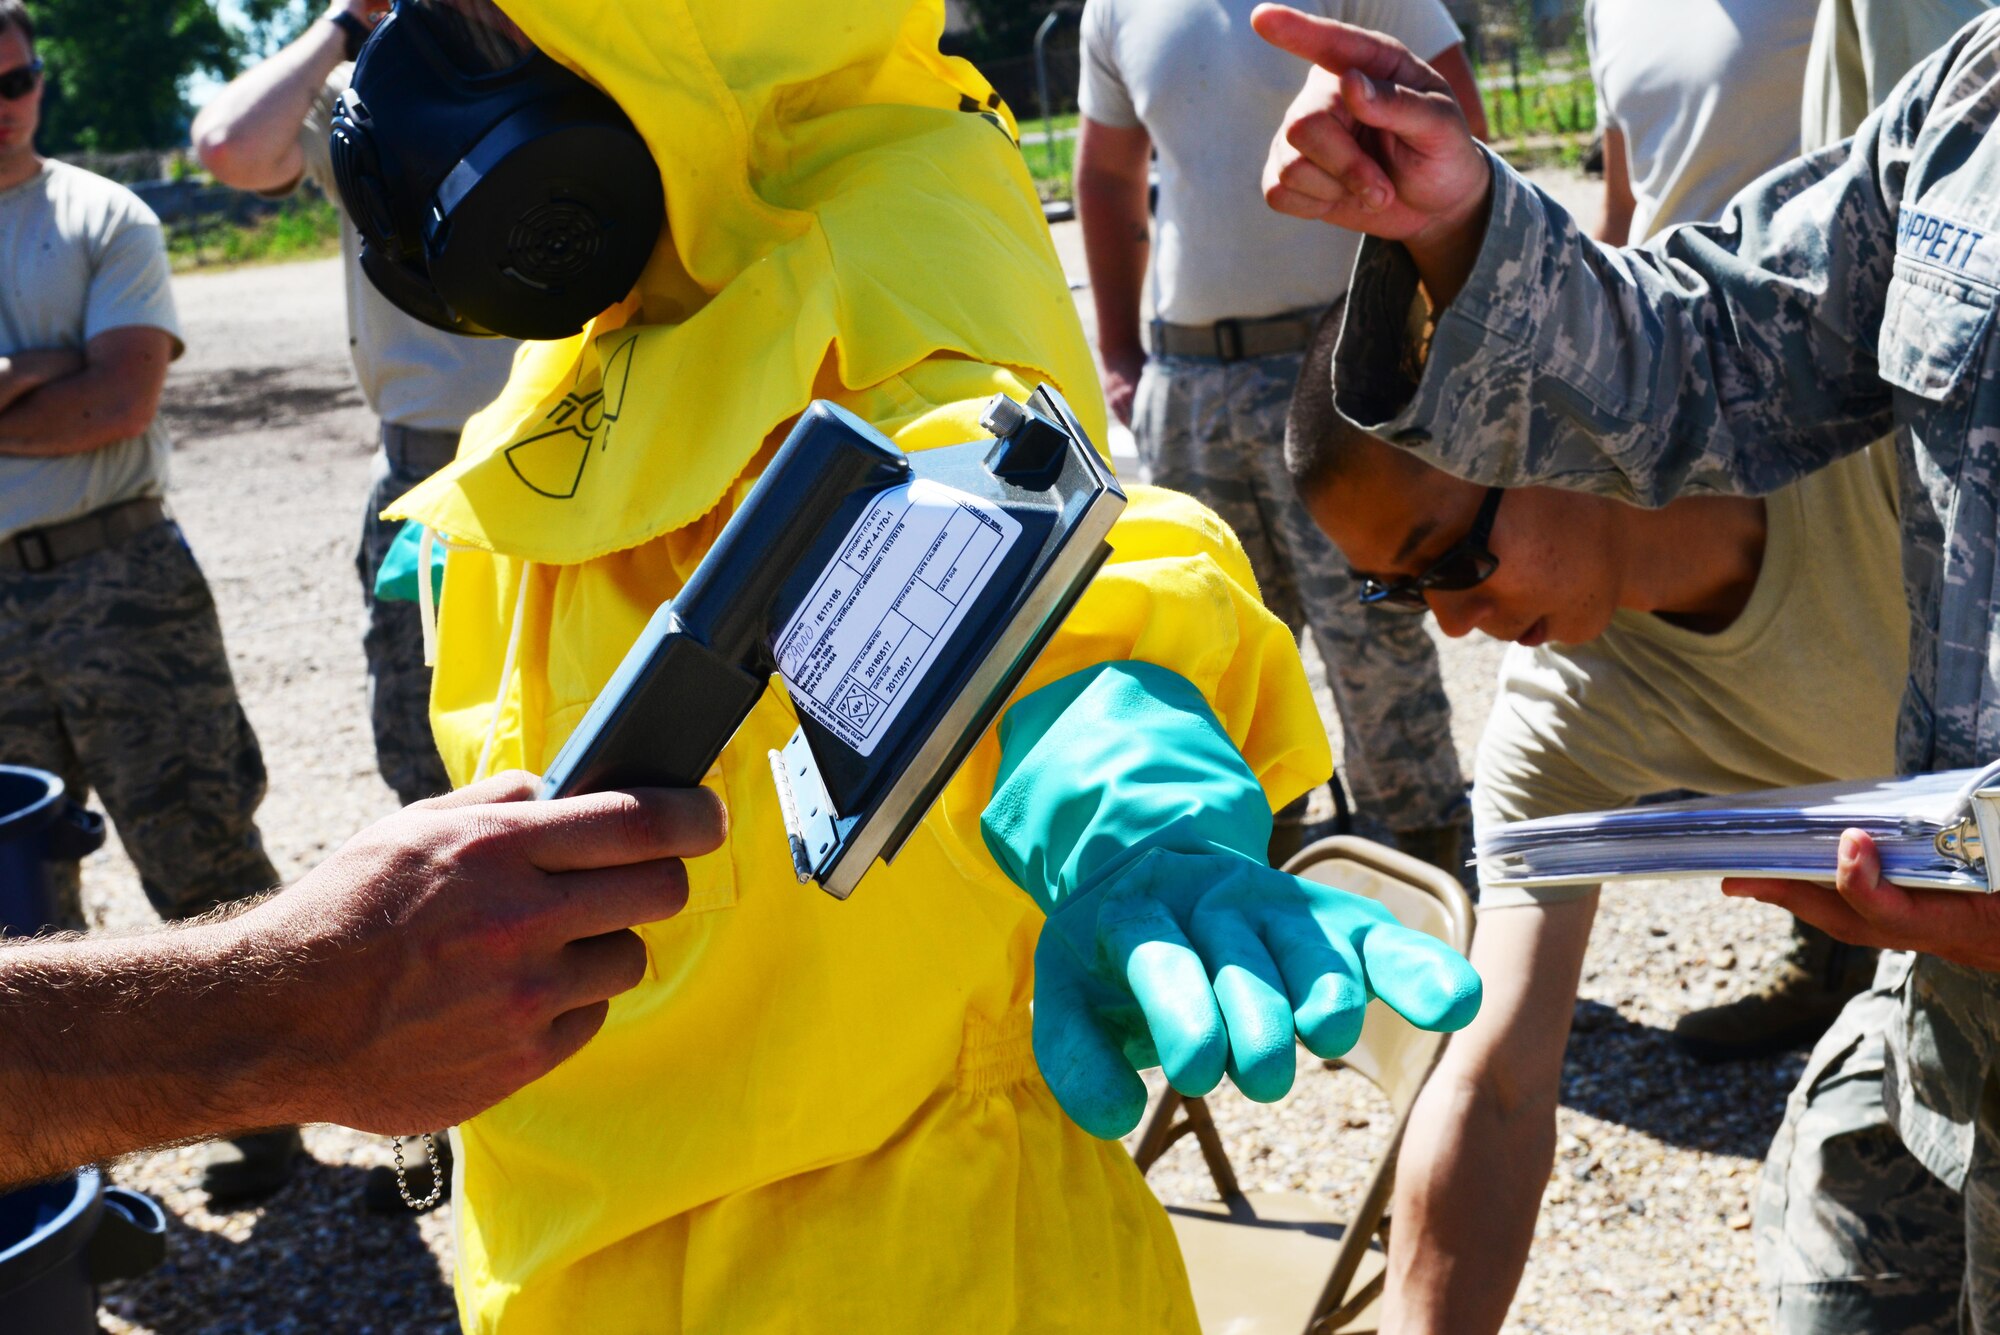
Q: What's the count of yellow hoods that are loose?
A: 1